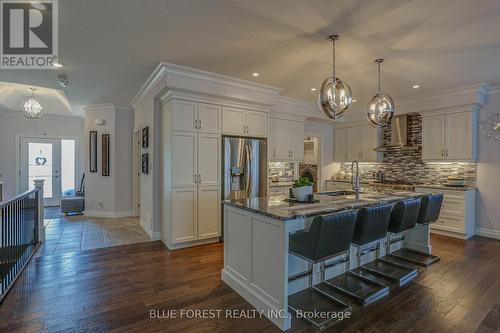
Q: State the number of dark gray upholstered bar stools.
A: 4